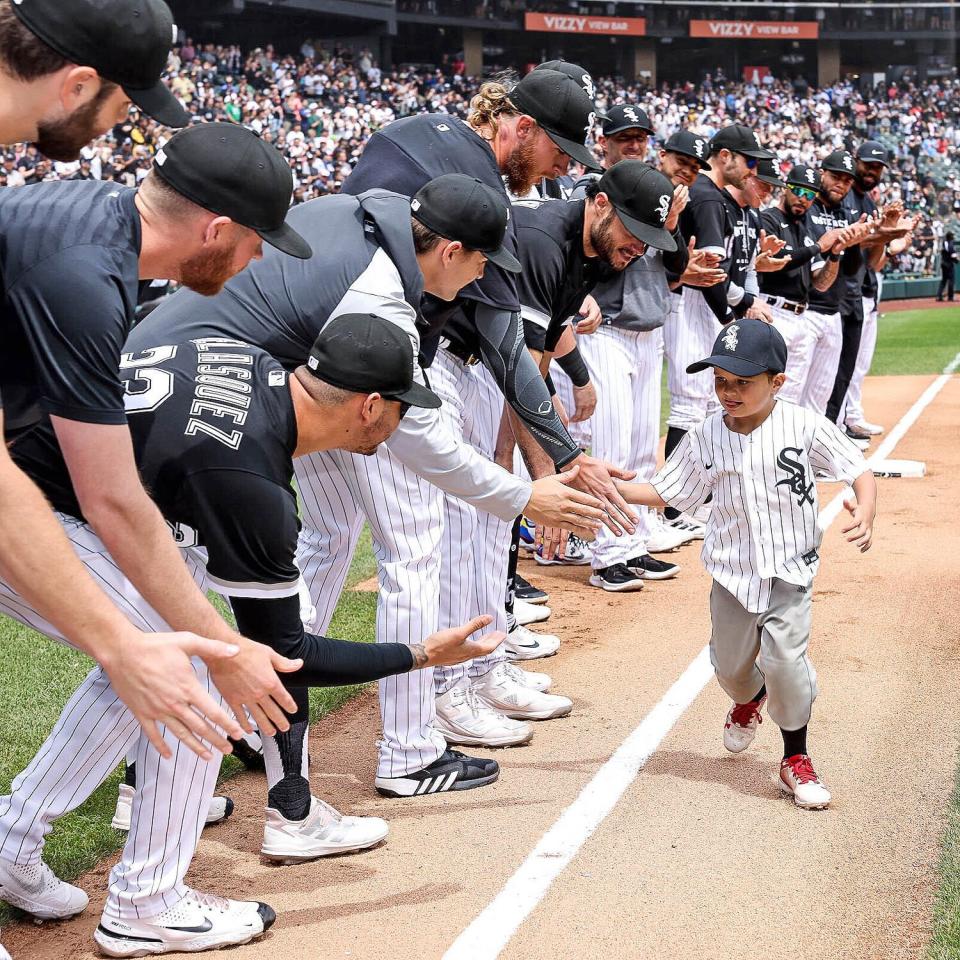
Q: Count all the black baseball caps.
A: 15